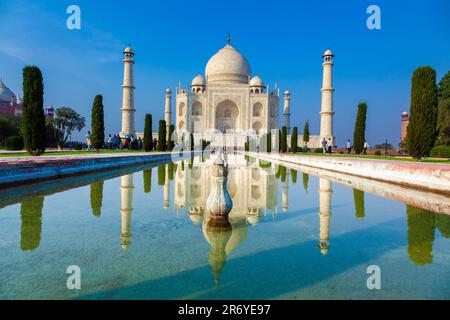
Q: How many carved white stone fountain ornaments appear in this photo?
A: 1